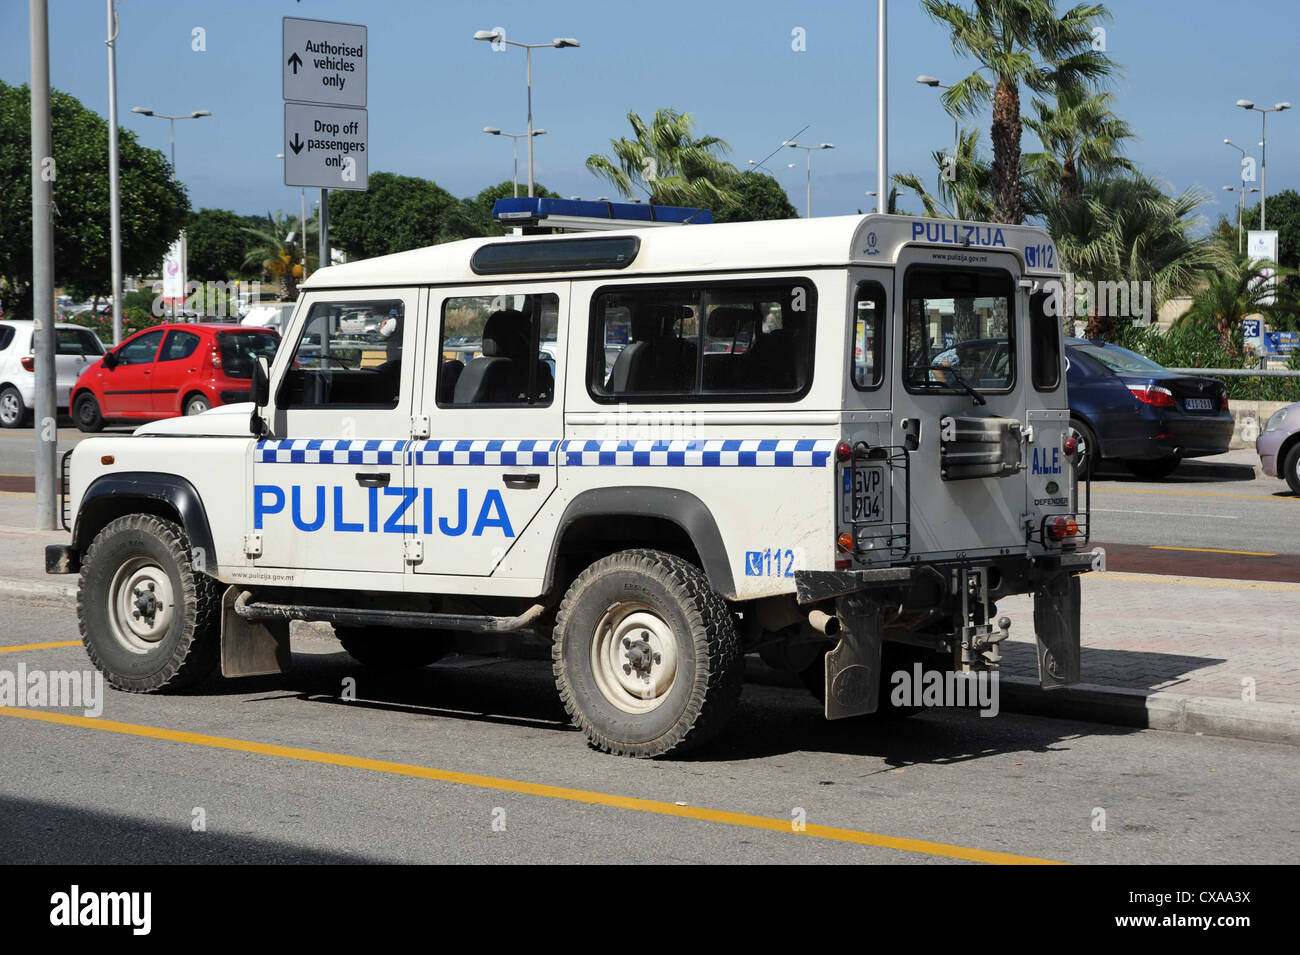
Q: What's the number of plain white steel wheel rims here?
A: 2